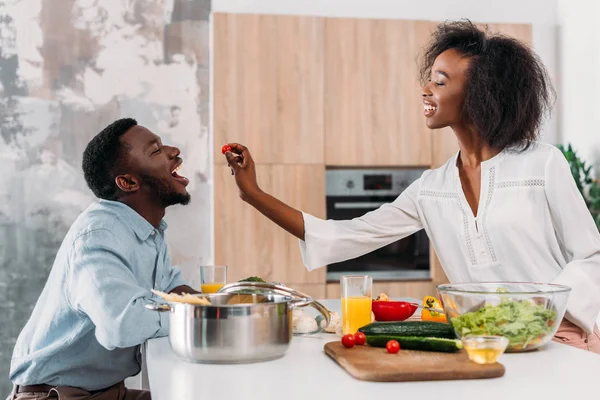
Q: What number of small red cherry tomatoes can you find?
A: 4